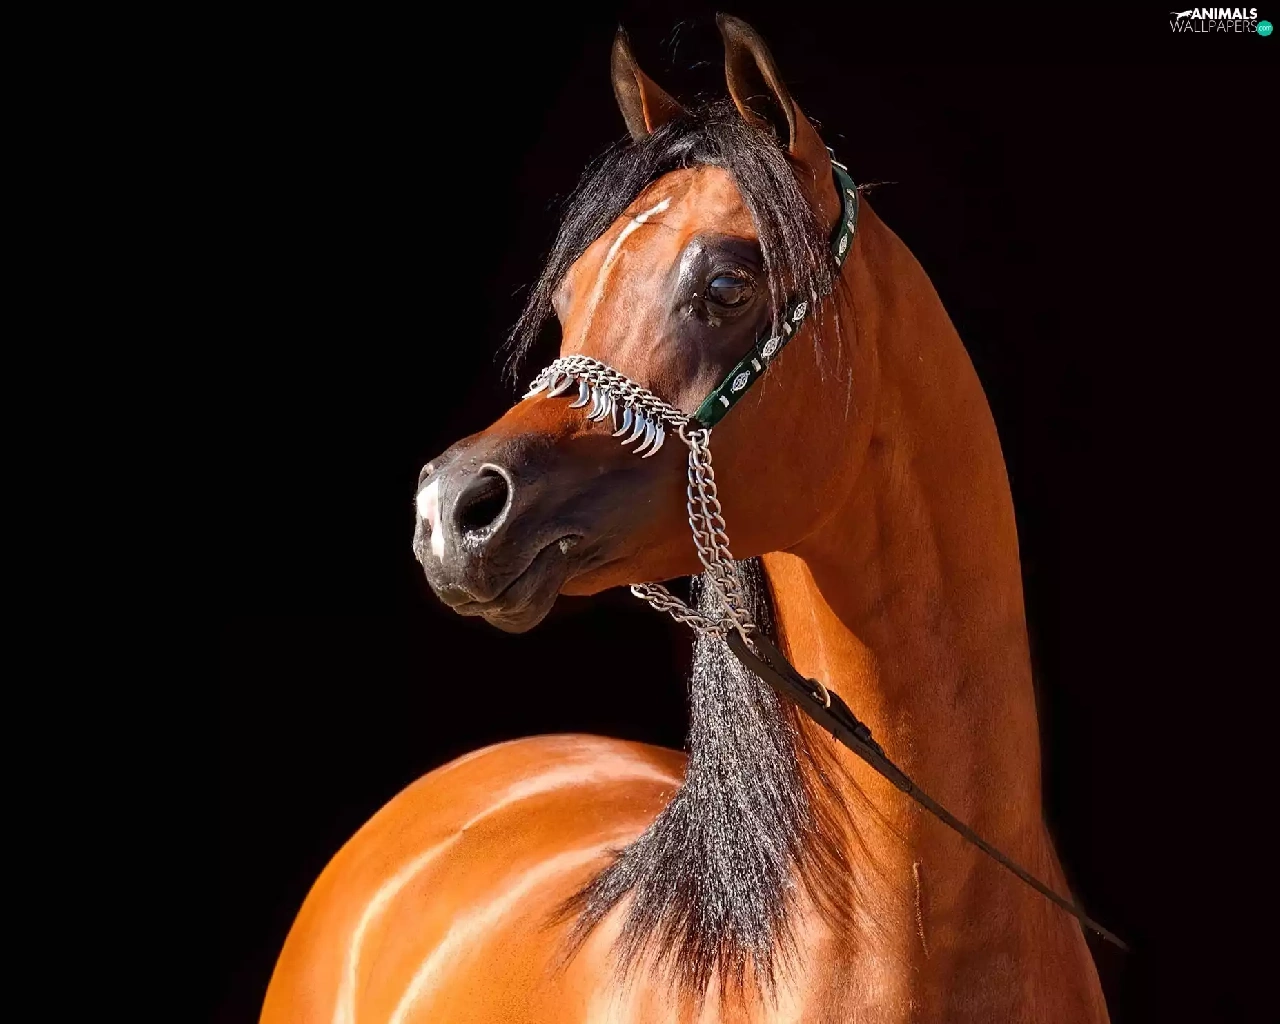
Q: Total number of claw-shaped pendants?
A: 11